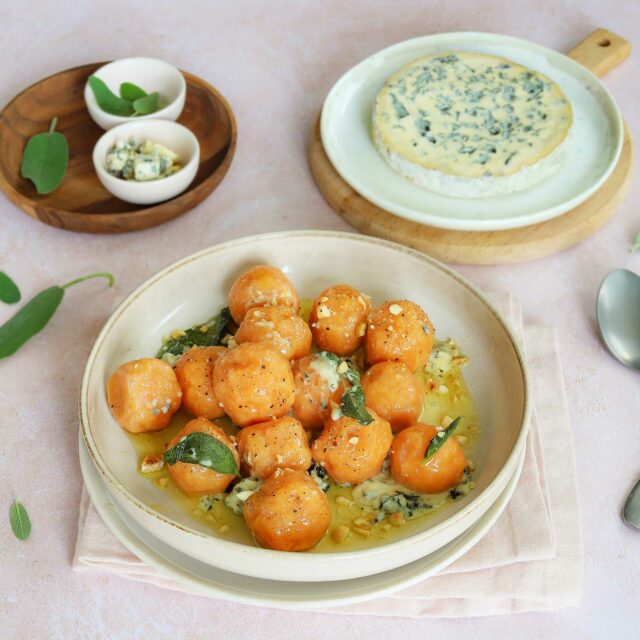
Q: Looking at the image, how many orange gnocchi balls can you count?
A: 14